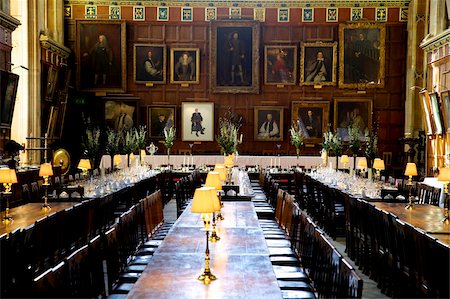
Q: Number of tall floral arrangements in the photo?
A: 11